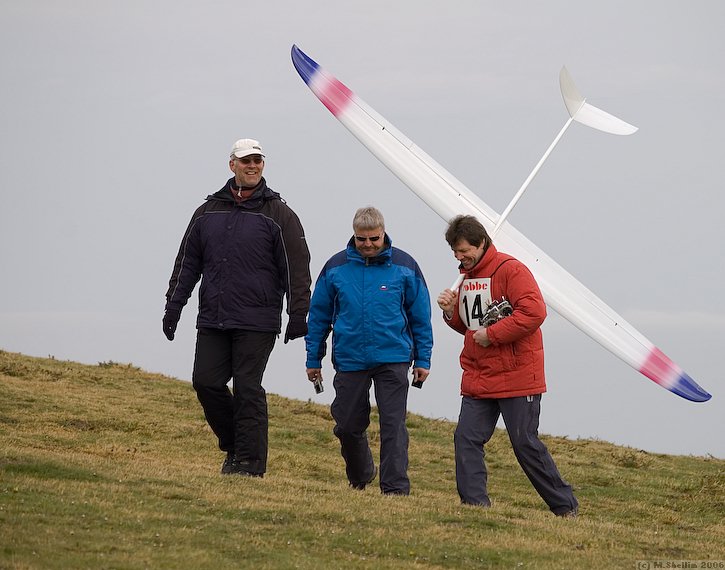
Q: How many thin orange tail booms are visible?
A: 0